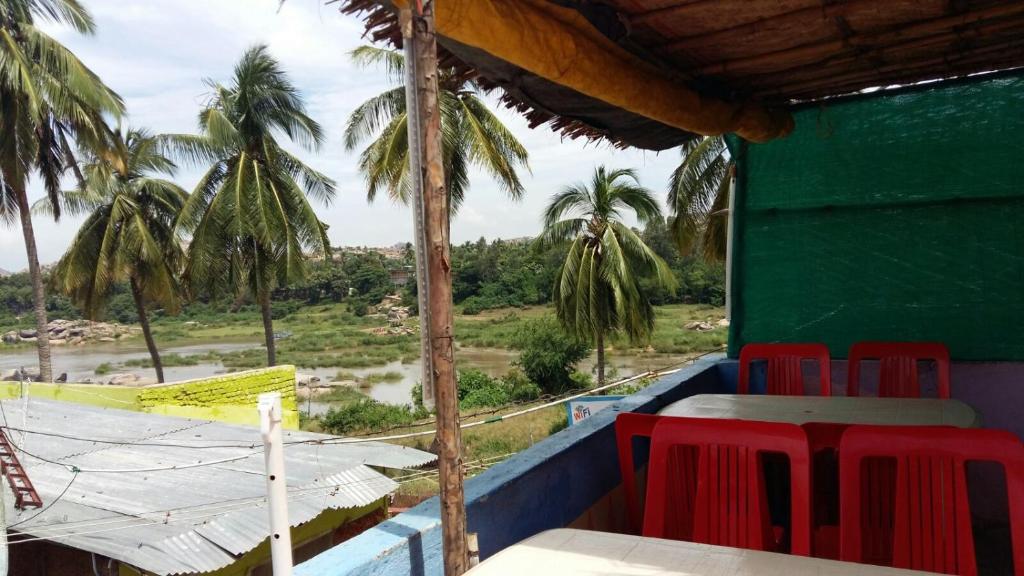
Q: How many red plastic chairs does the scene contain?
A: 6